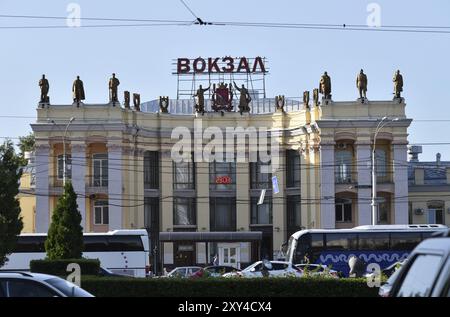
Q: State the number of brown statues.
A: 8